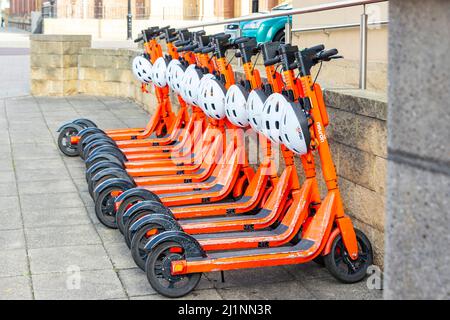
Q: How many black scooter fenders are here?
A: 14